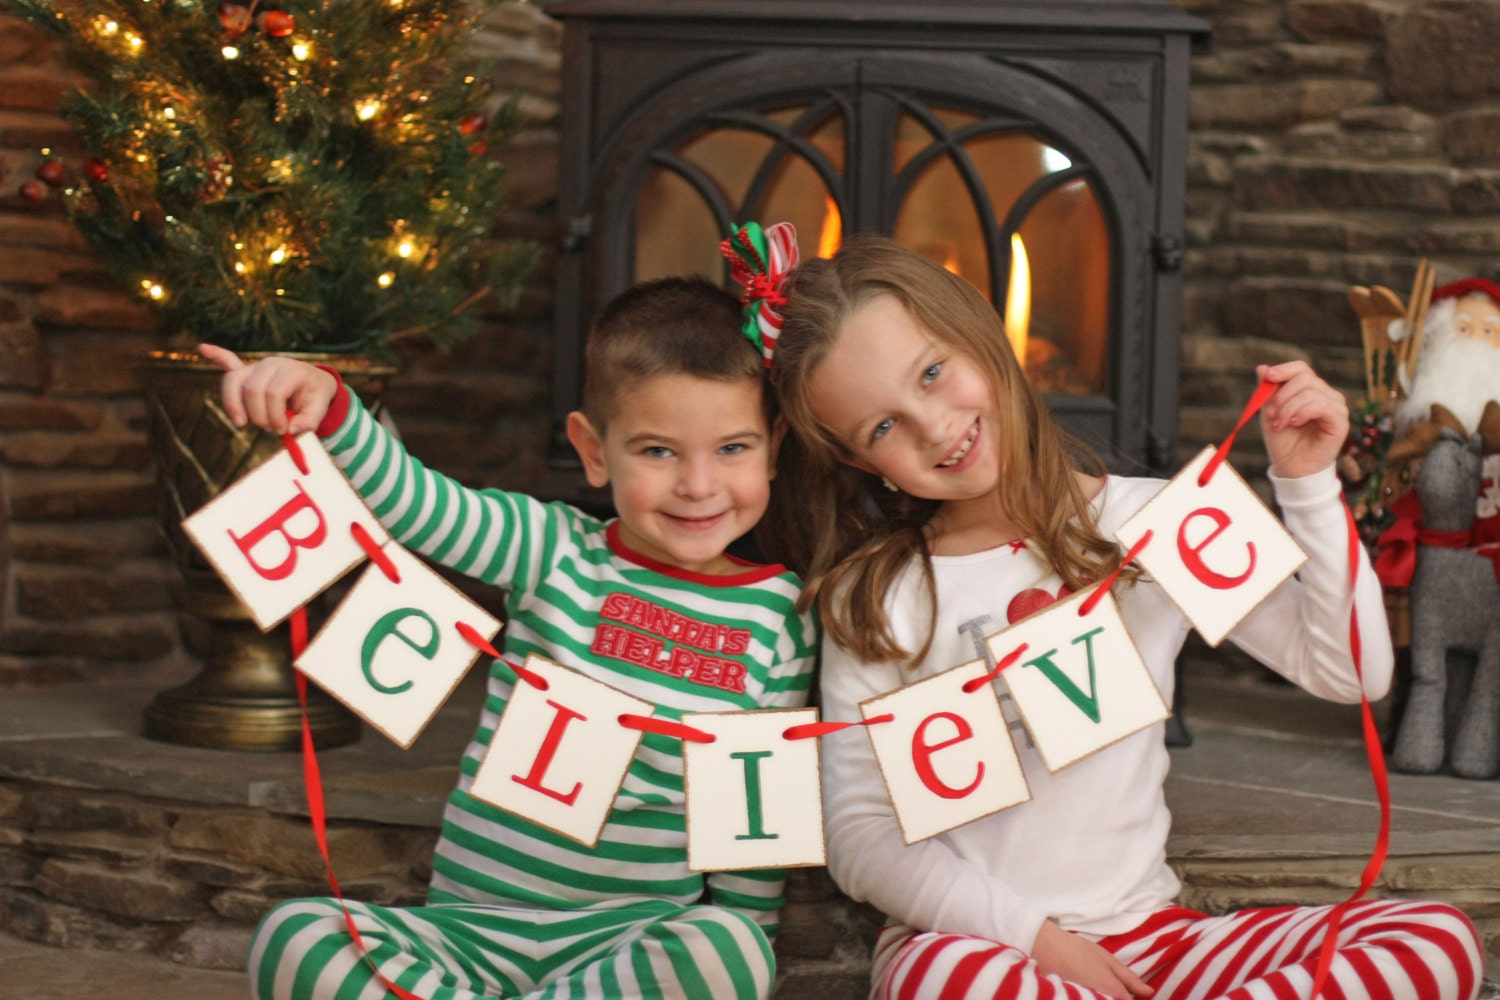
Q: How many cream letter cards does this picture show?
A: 7